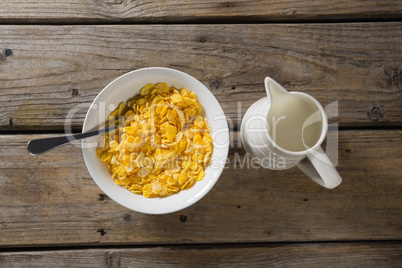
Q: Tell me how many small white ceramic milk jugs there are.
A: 1